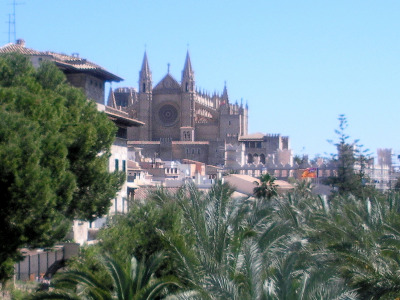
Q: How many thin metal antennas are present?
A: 2